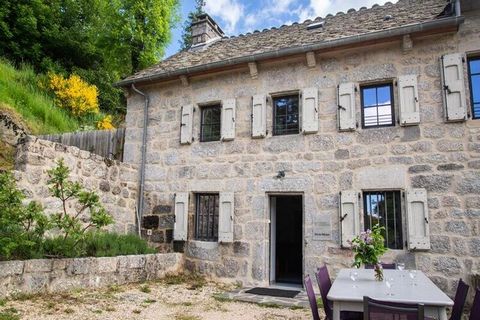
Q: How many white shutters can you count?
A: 11